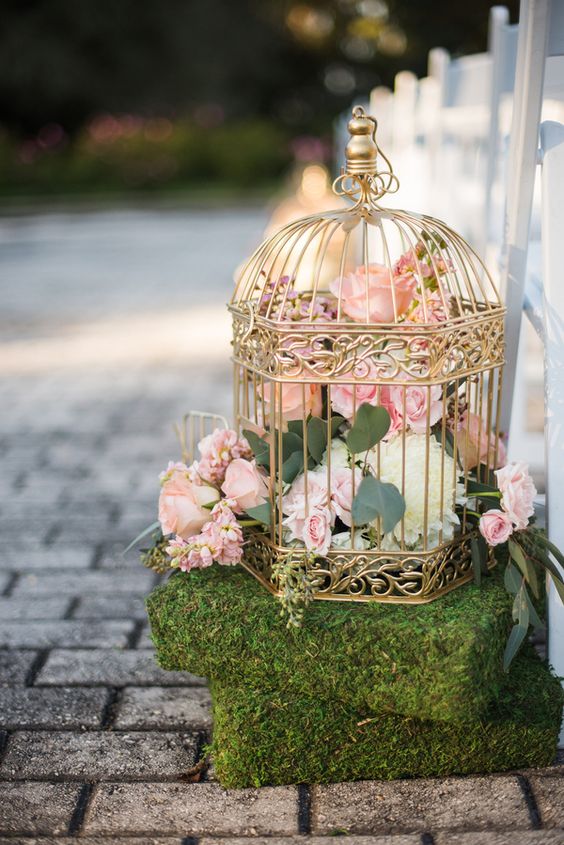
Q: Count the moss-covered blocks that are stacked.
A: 2